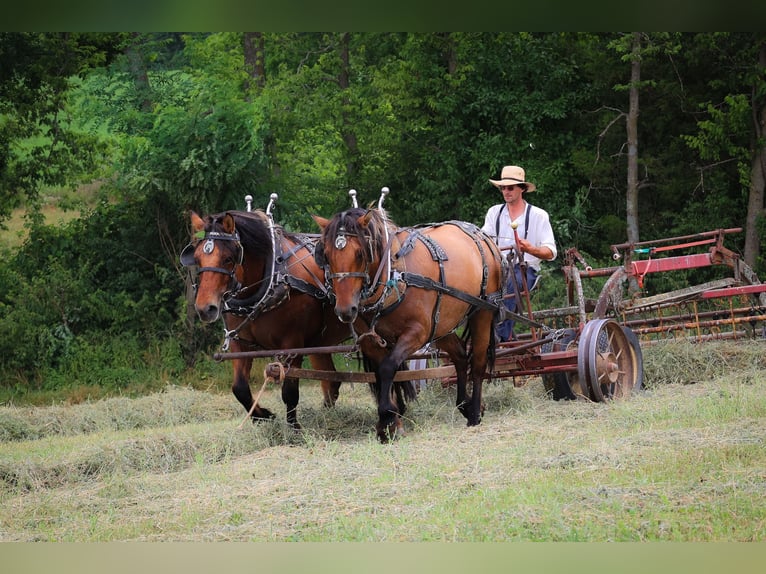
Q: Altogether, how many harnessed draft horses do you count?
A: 2